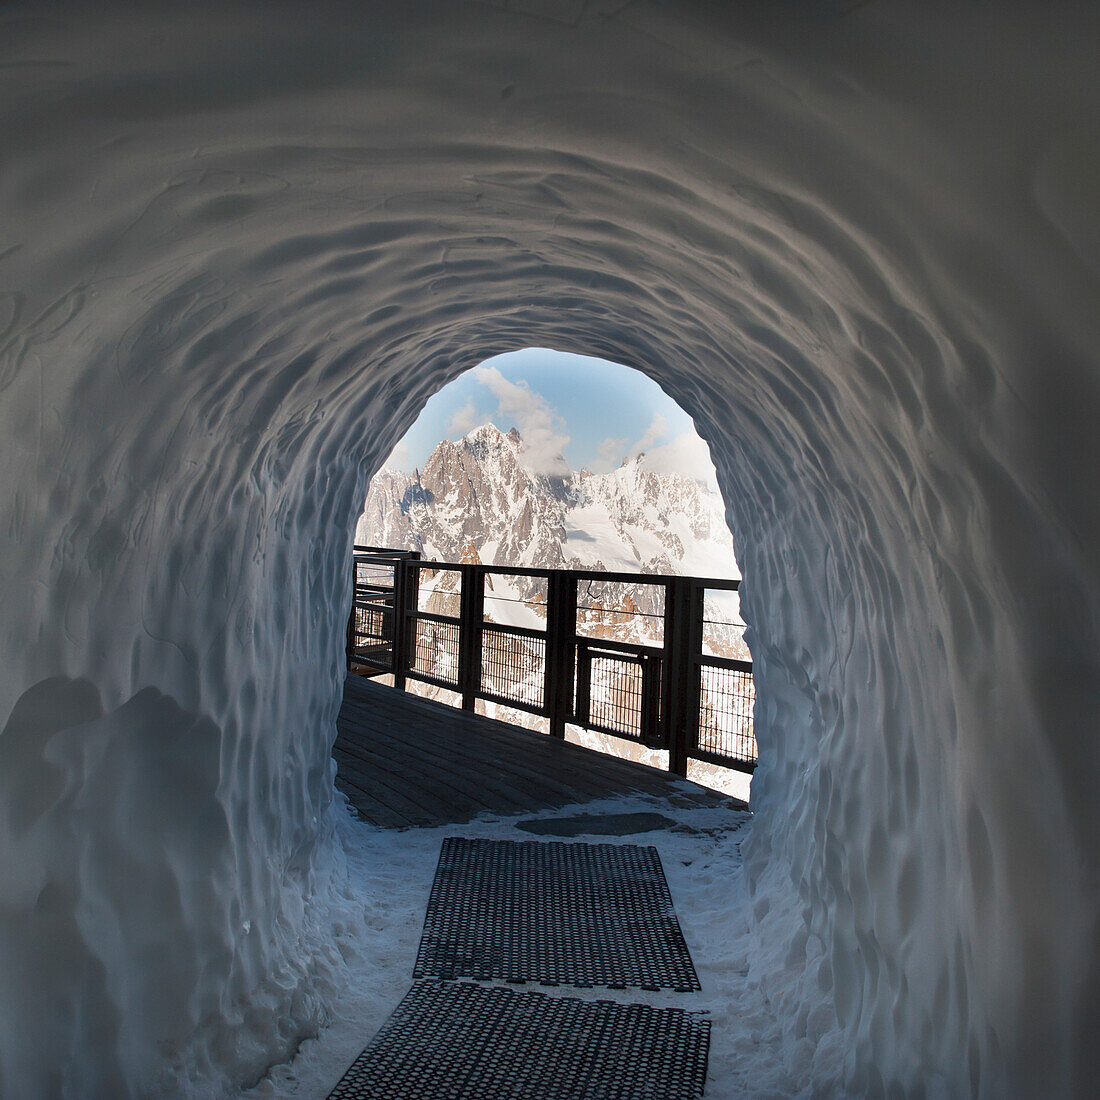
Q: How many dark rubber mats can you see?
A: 2